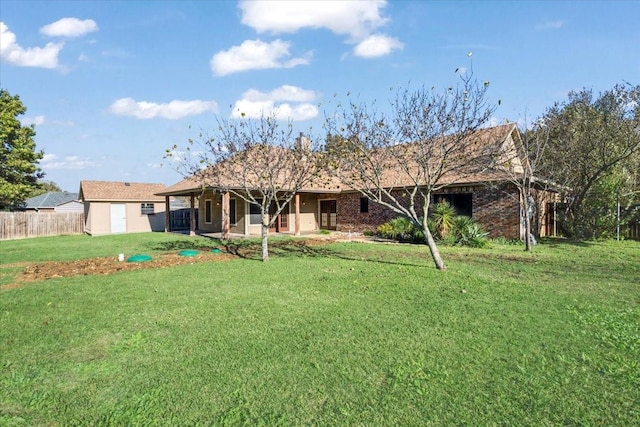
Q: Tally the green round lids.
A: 3